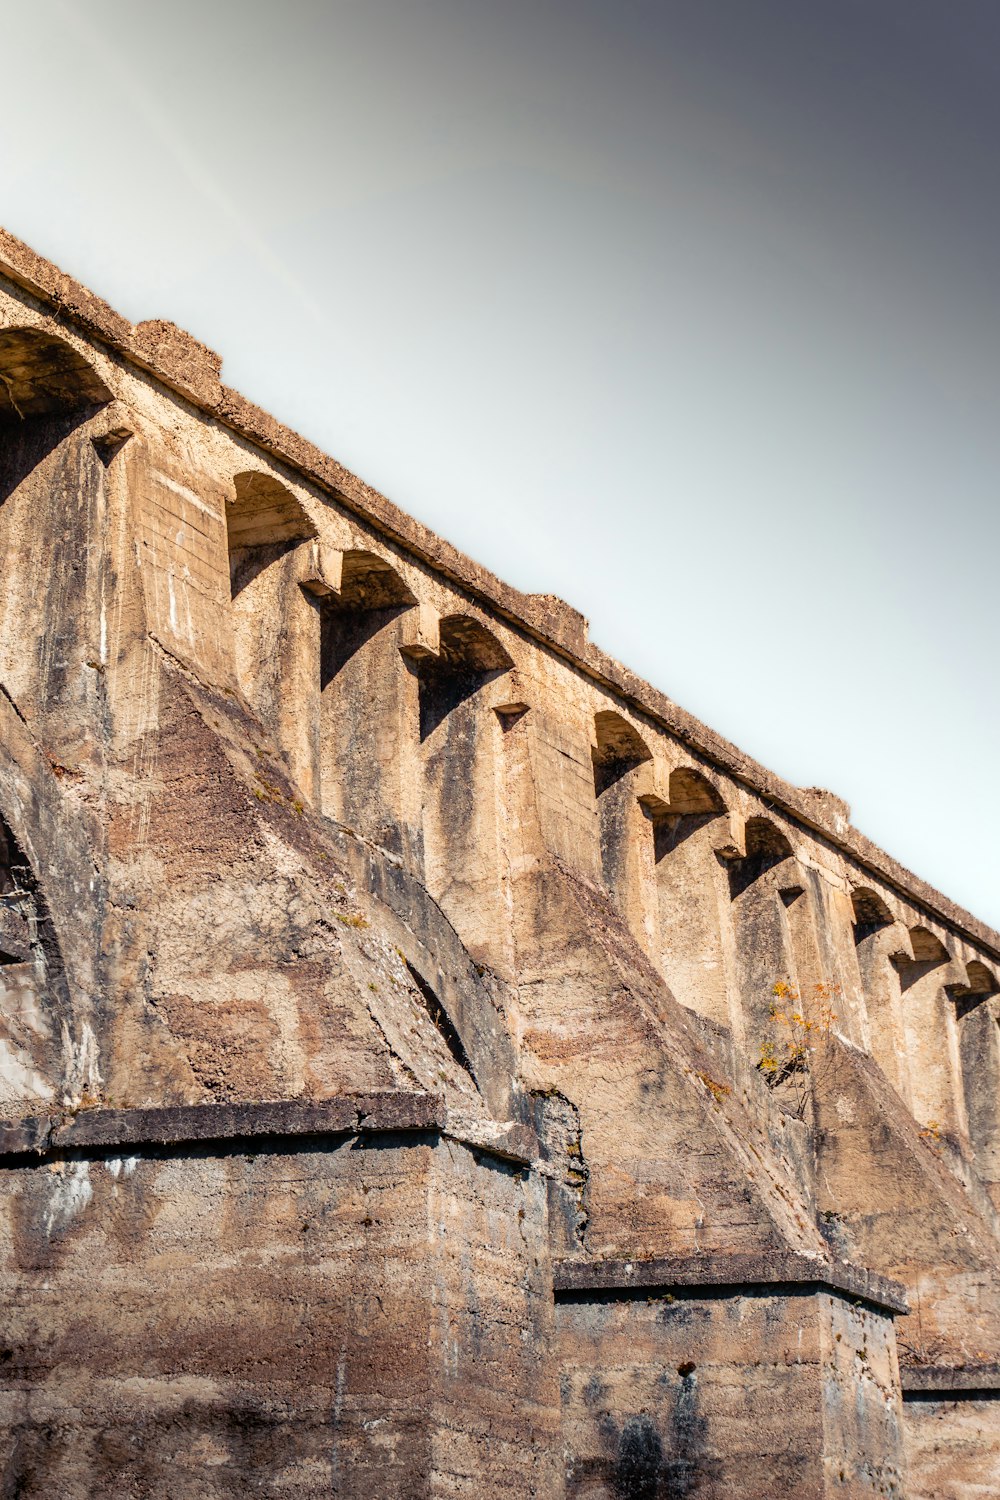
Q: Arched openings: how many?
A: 10